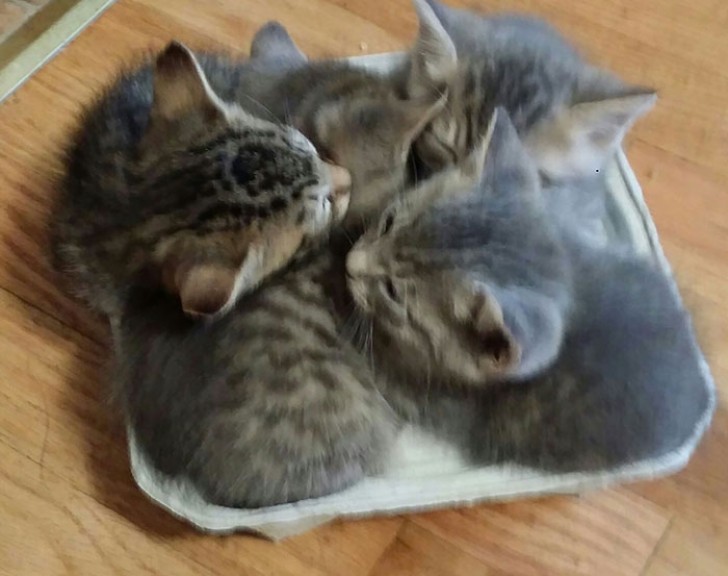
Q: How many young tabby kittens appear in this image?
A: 4